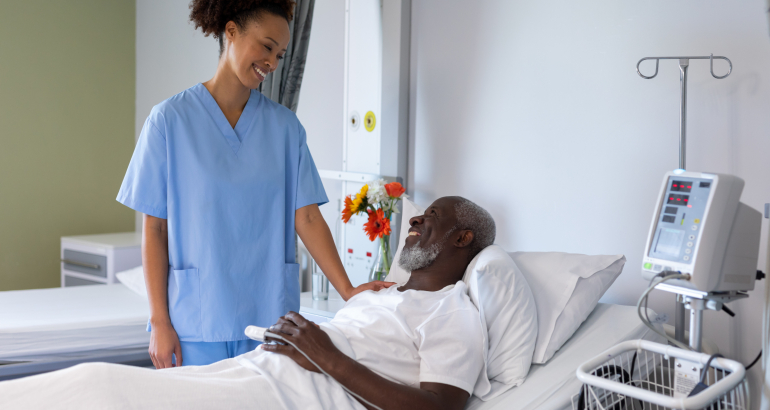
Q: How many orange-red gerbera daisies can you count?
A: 2